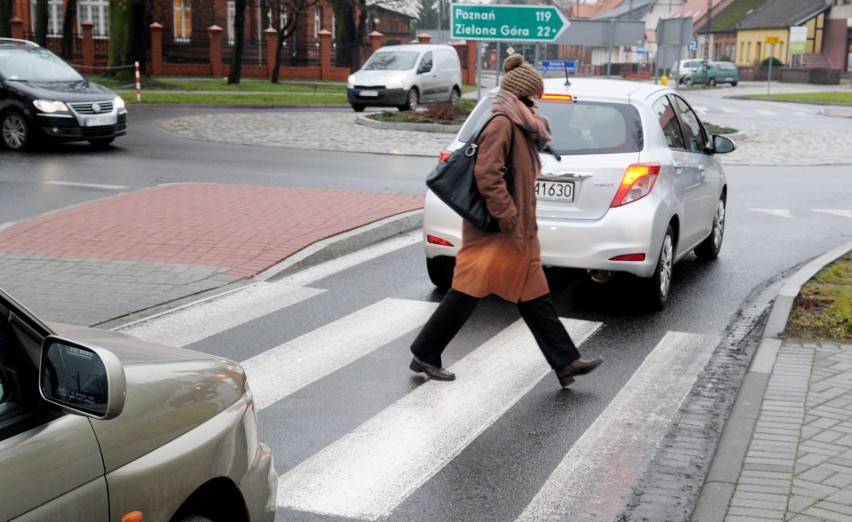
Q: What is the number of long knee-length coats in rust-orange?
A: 1